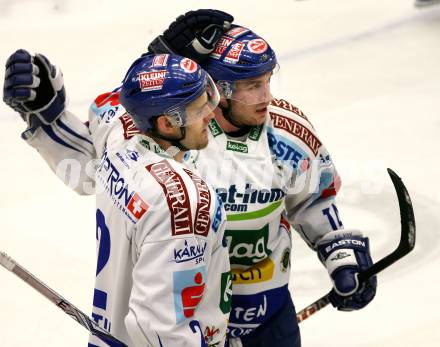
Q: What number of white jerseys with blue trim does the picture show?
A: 2